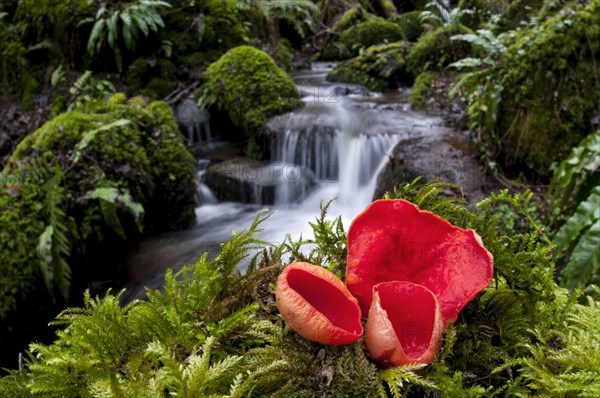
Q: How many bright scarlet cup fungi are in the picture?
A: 3